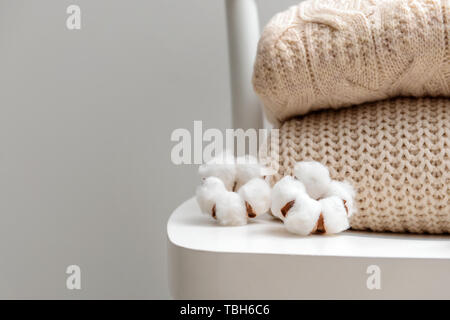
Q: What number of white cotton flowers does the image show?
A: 2